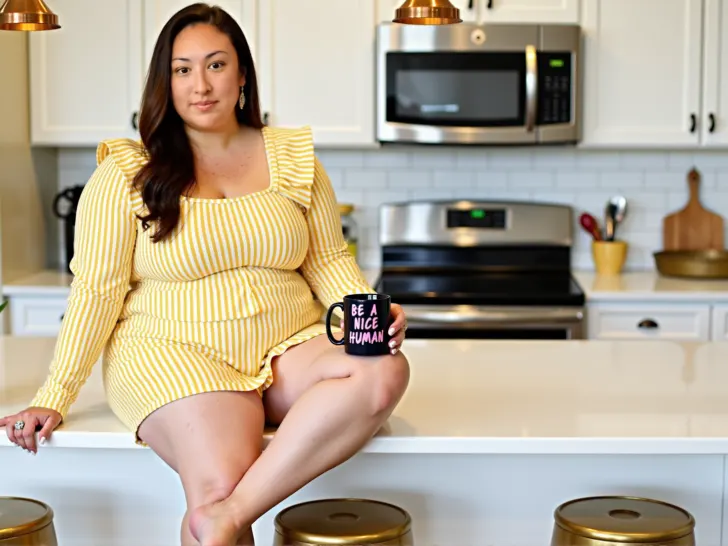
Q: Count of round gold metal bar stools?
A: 3